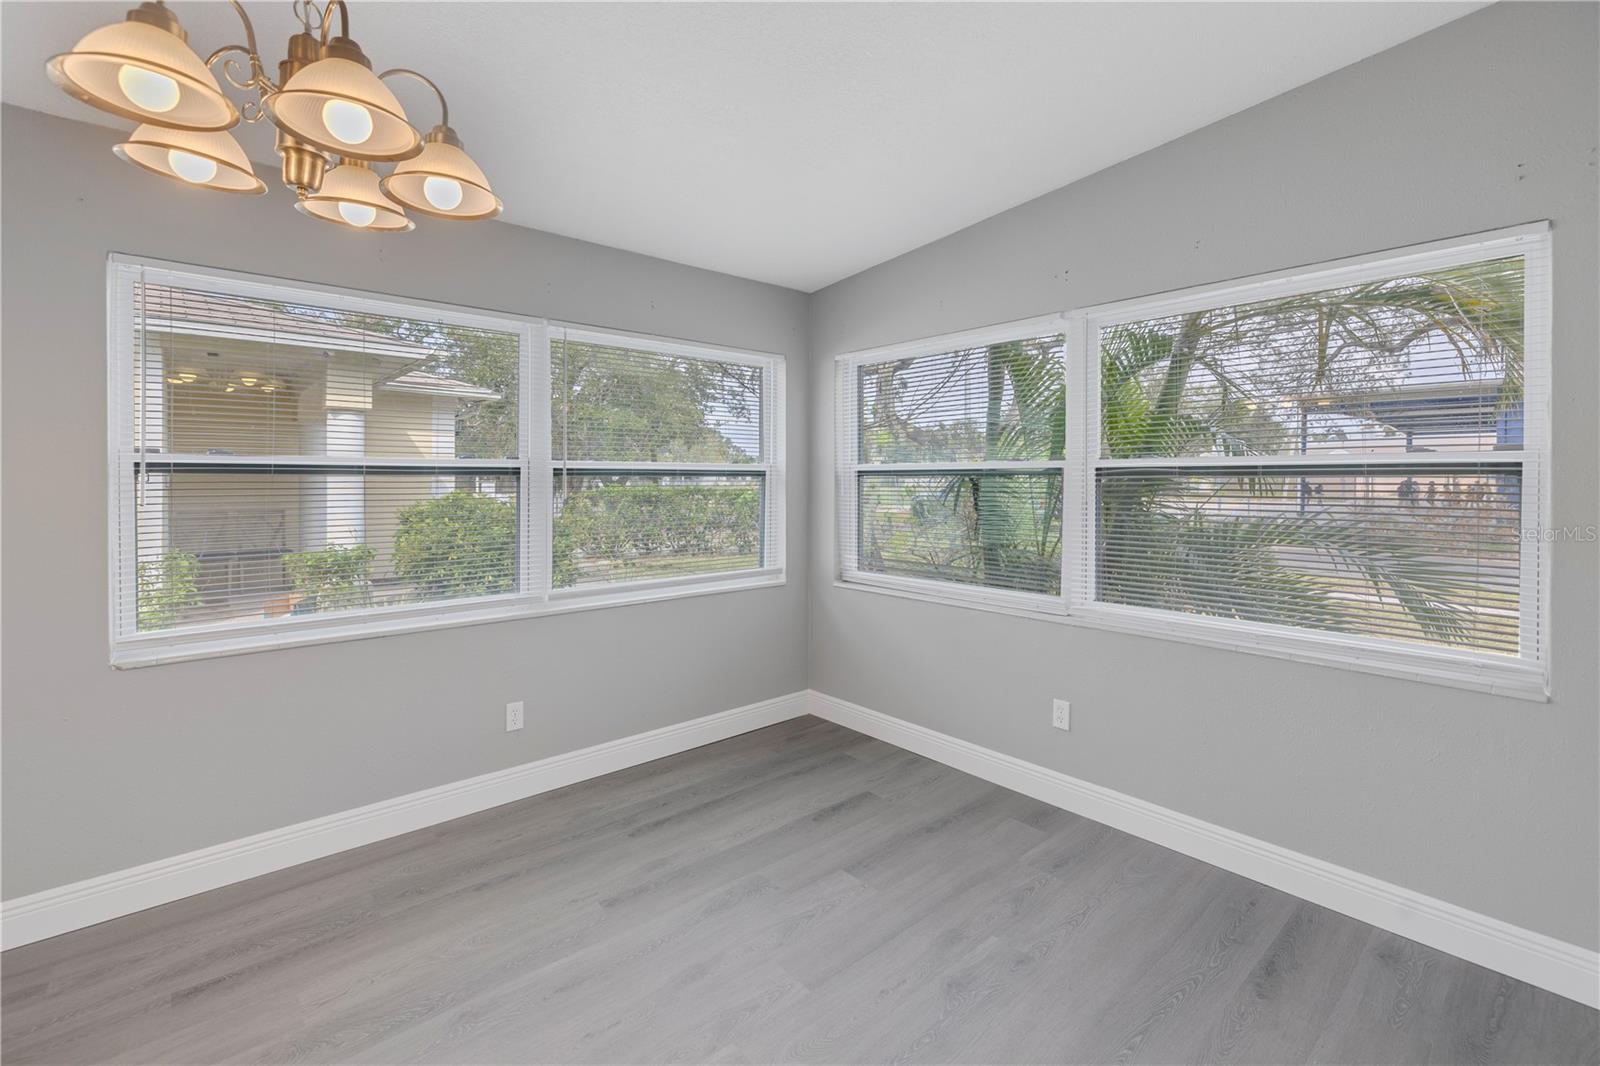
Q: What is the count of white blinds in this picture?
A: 4